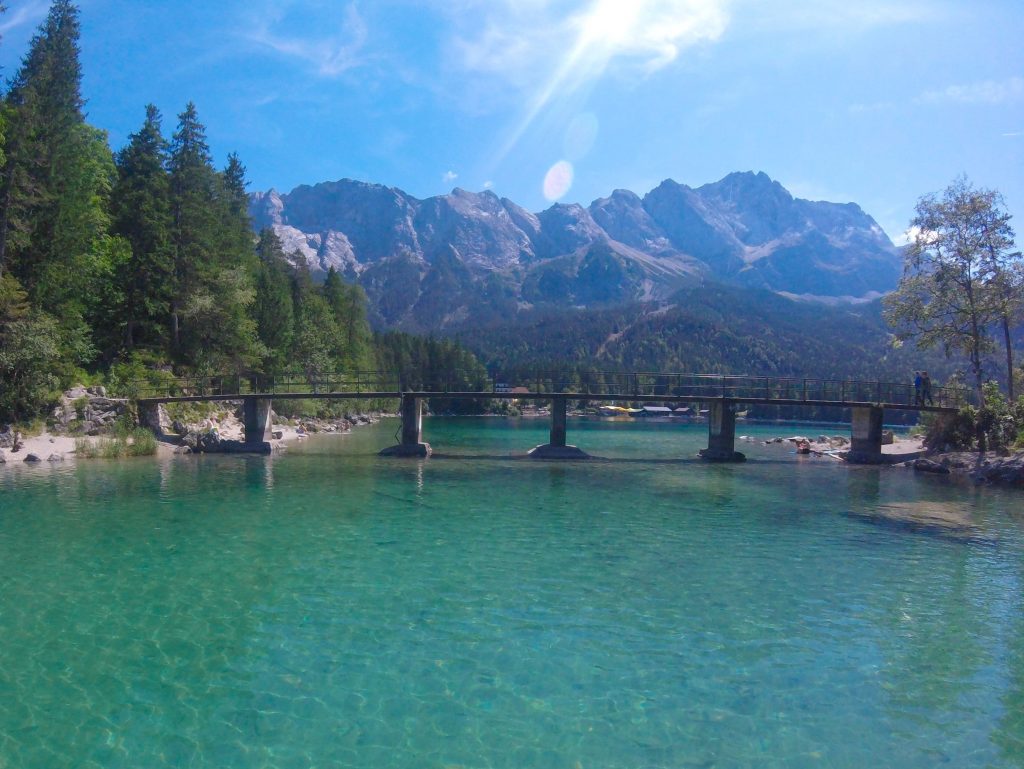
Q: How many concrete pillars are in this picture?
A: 5